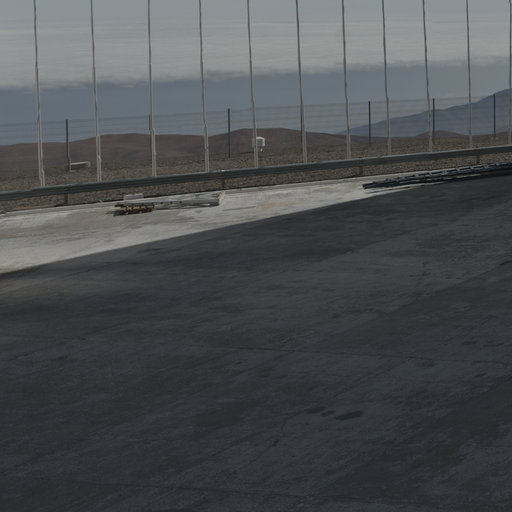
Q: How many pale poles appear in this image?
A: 11